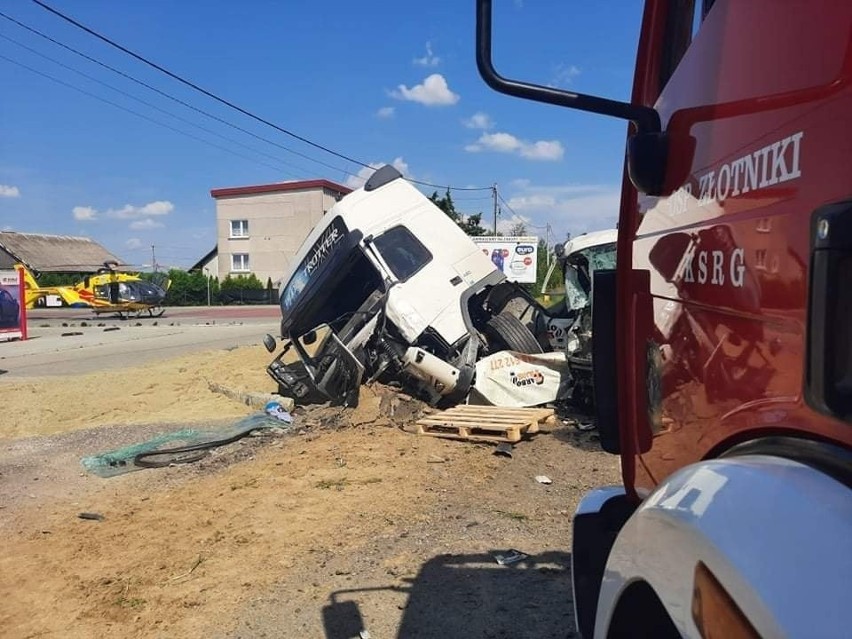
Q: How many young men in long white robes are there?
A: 0